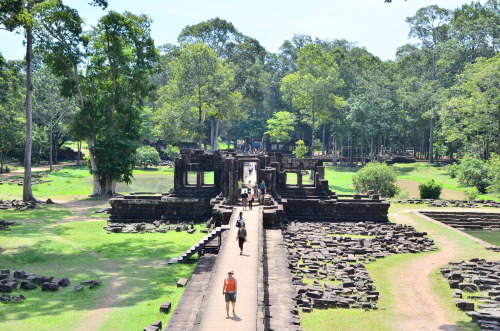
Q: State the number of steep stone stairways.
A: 1